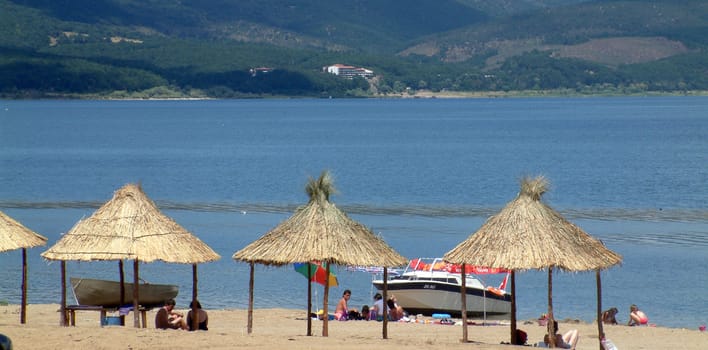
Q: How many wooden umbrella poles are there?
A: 13